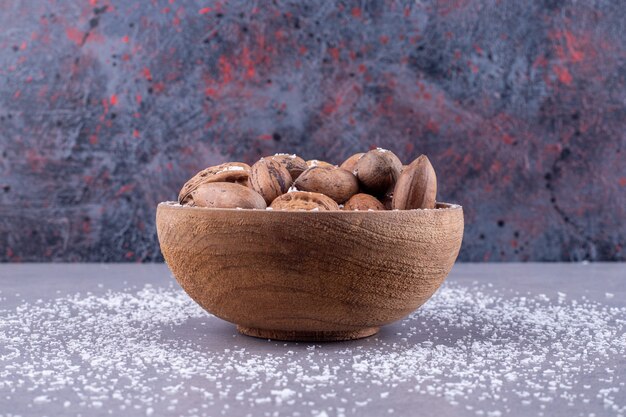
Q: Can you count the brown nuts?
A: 11